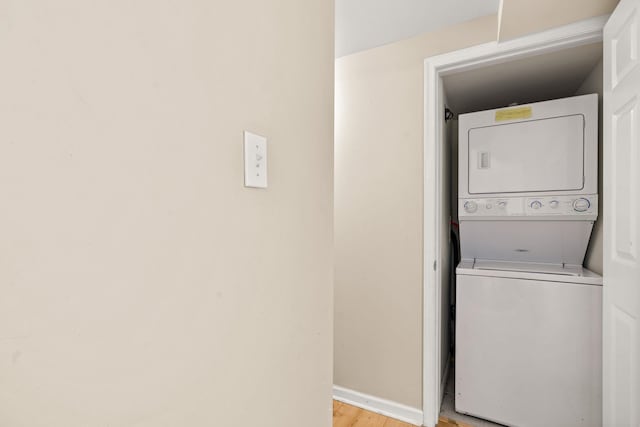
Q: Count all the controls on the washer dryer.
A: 6